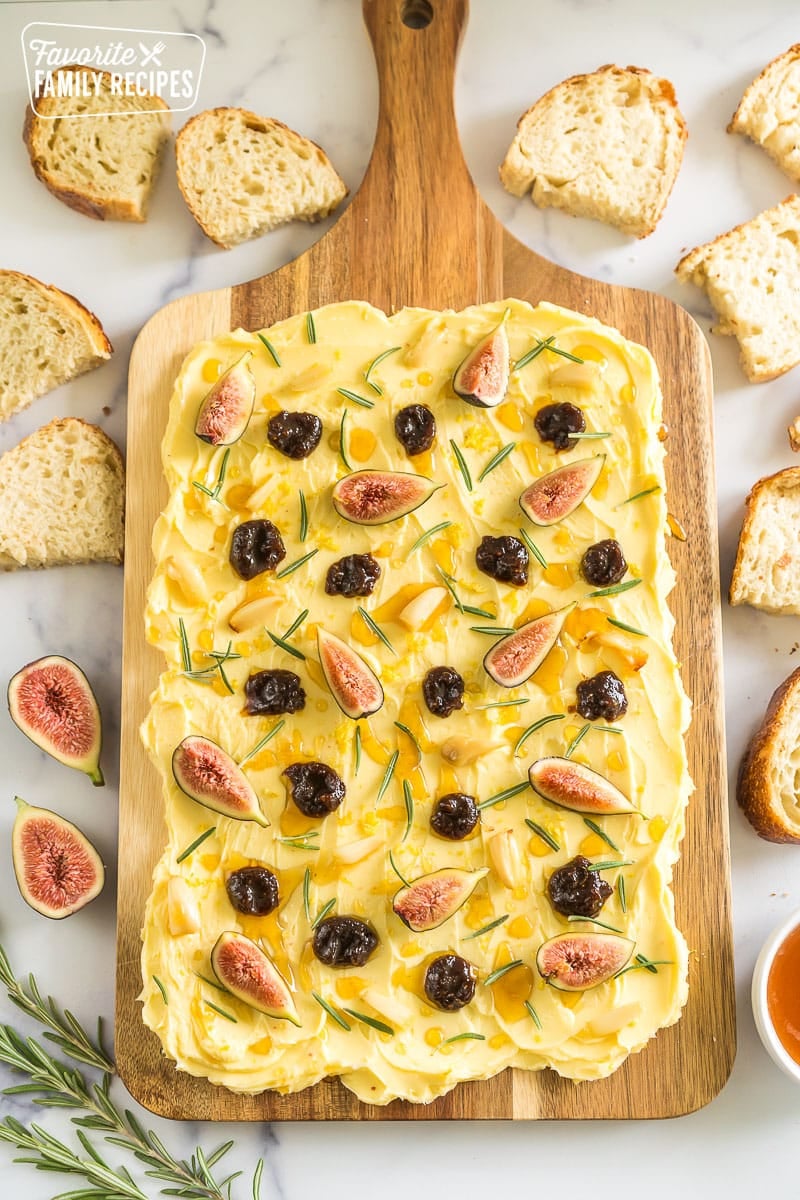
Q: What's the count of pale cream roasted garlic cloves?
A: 14